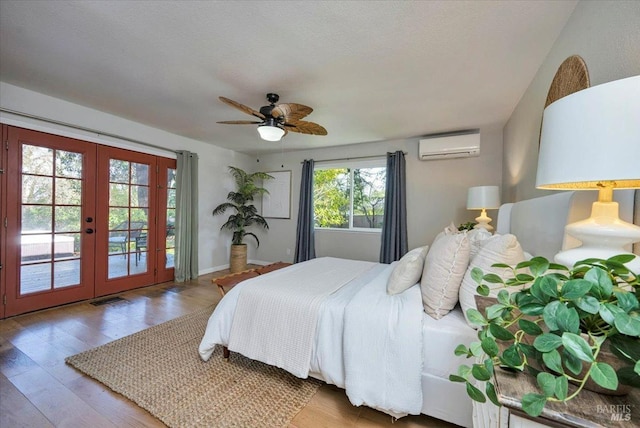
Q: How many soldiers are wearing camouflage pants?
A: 0